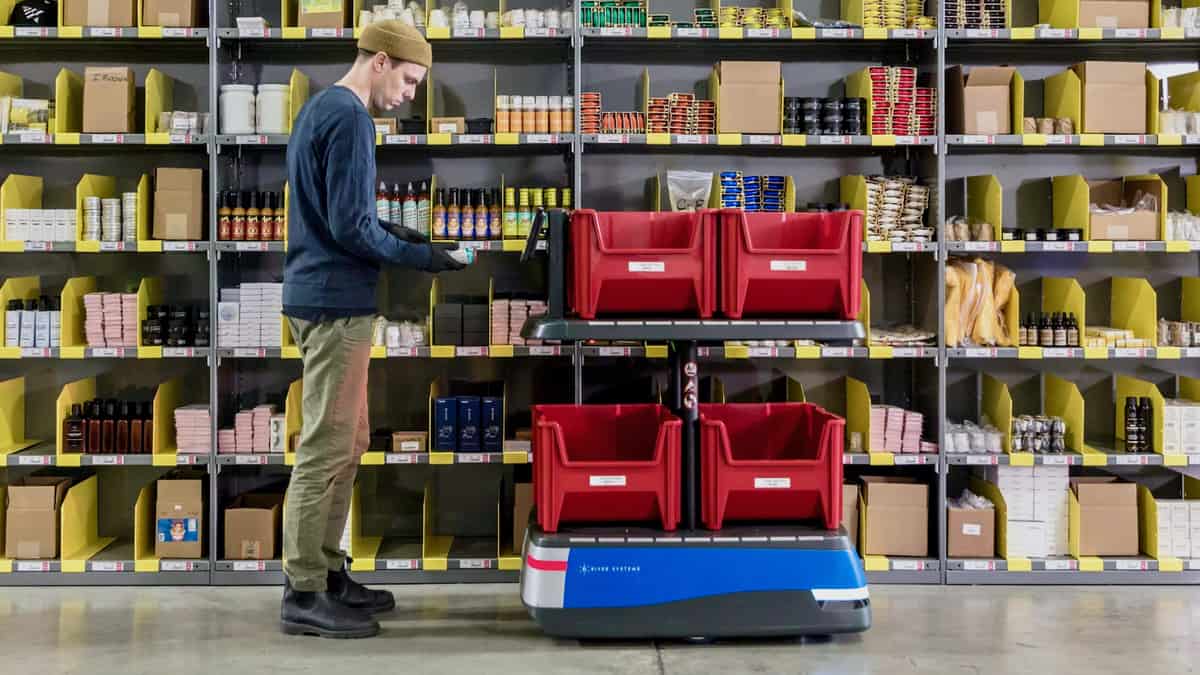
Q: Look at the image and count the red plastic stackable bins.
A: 4